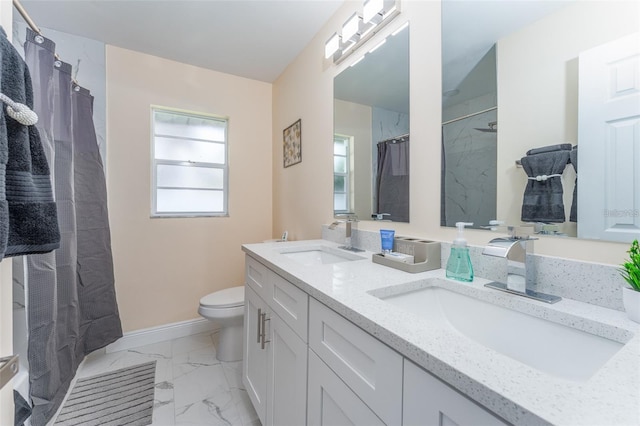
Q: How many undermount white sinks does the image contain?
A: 2